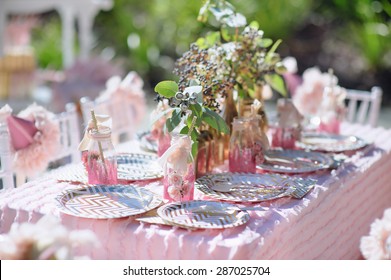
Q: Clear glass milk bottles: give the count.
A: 6